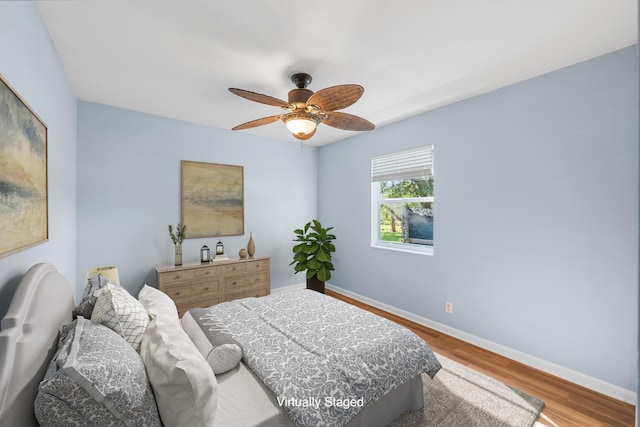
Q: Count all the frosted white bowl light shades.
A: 1